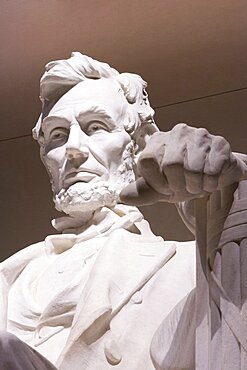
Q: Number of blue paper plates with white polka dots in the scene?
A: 0